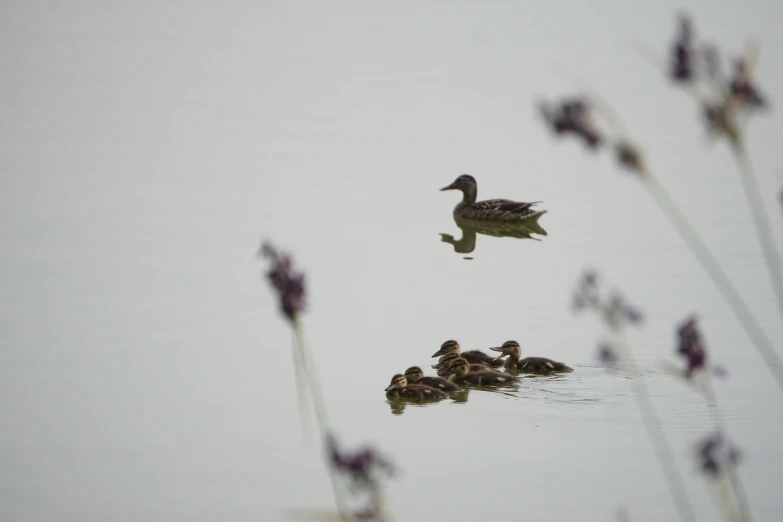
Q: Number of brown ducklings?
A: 6